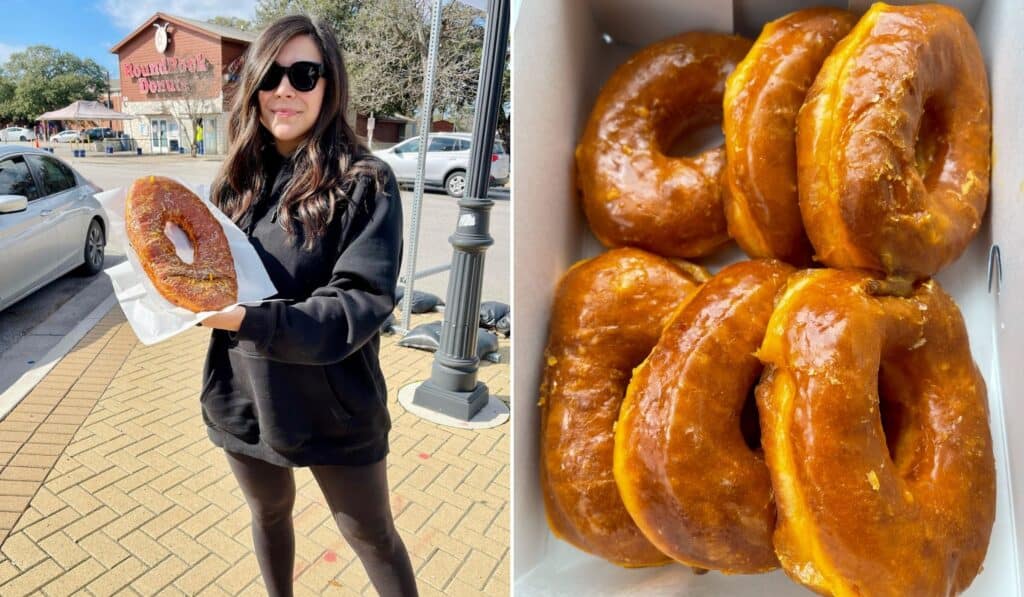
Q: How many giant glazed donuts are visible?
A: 1